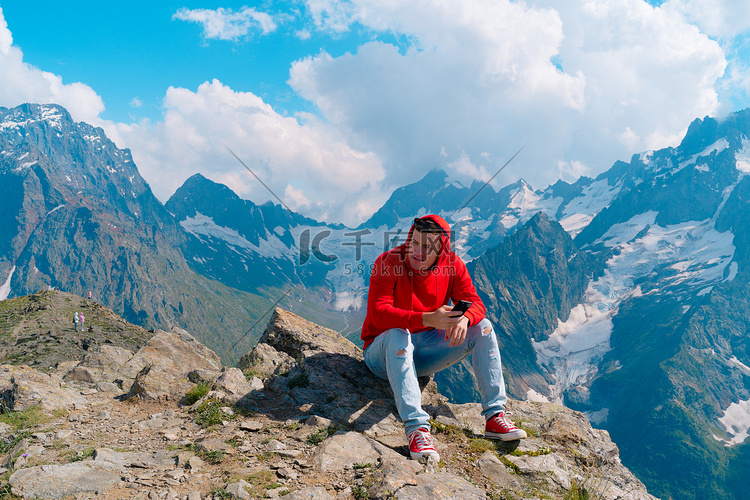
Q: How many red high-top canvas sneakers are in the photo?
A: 2